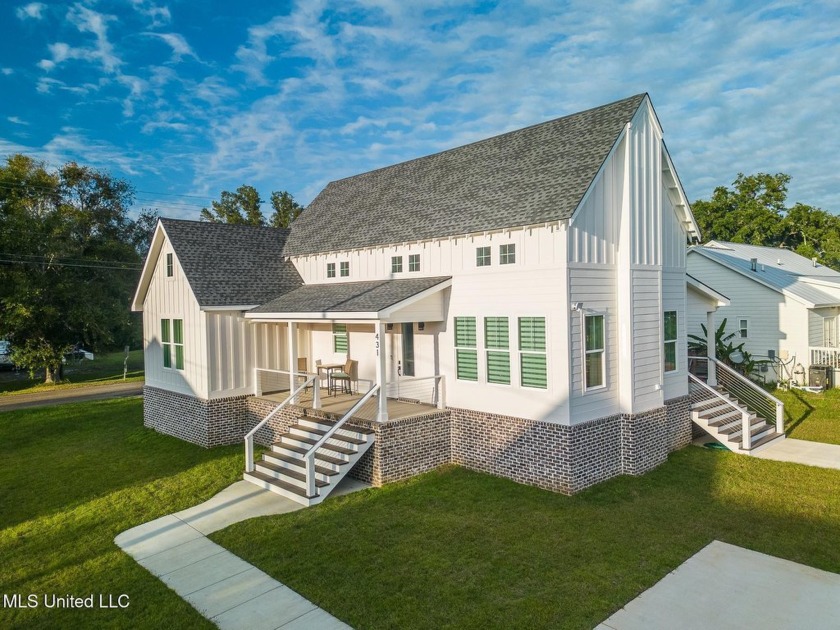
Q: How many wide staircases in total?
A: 2